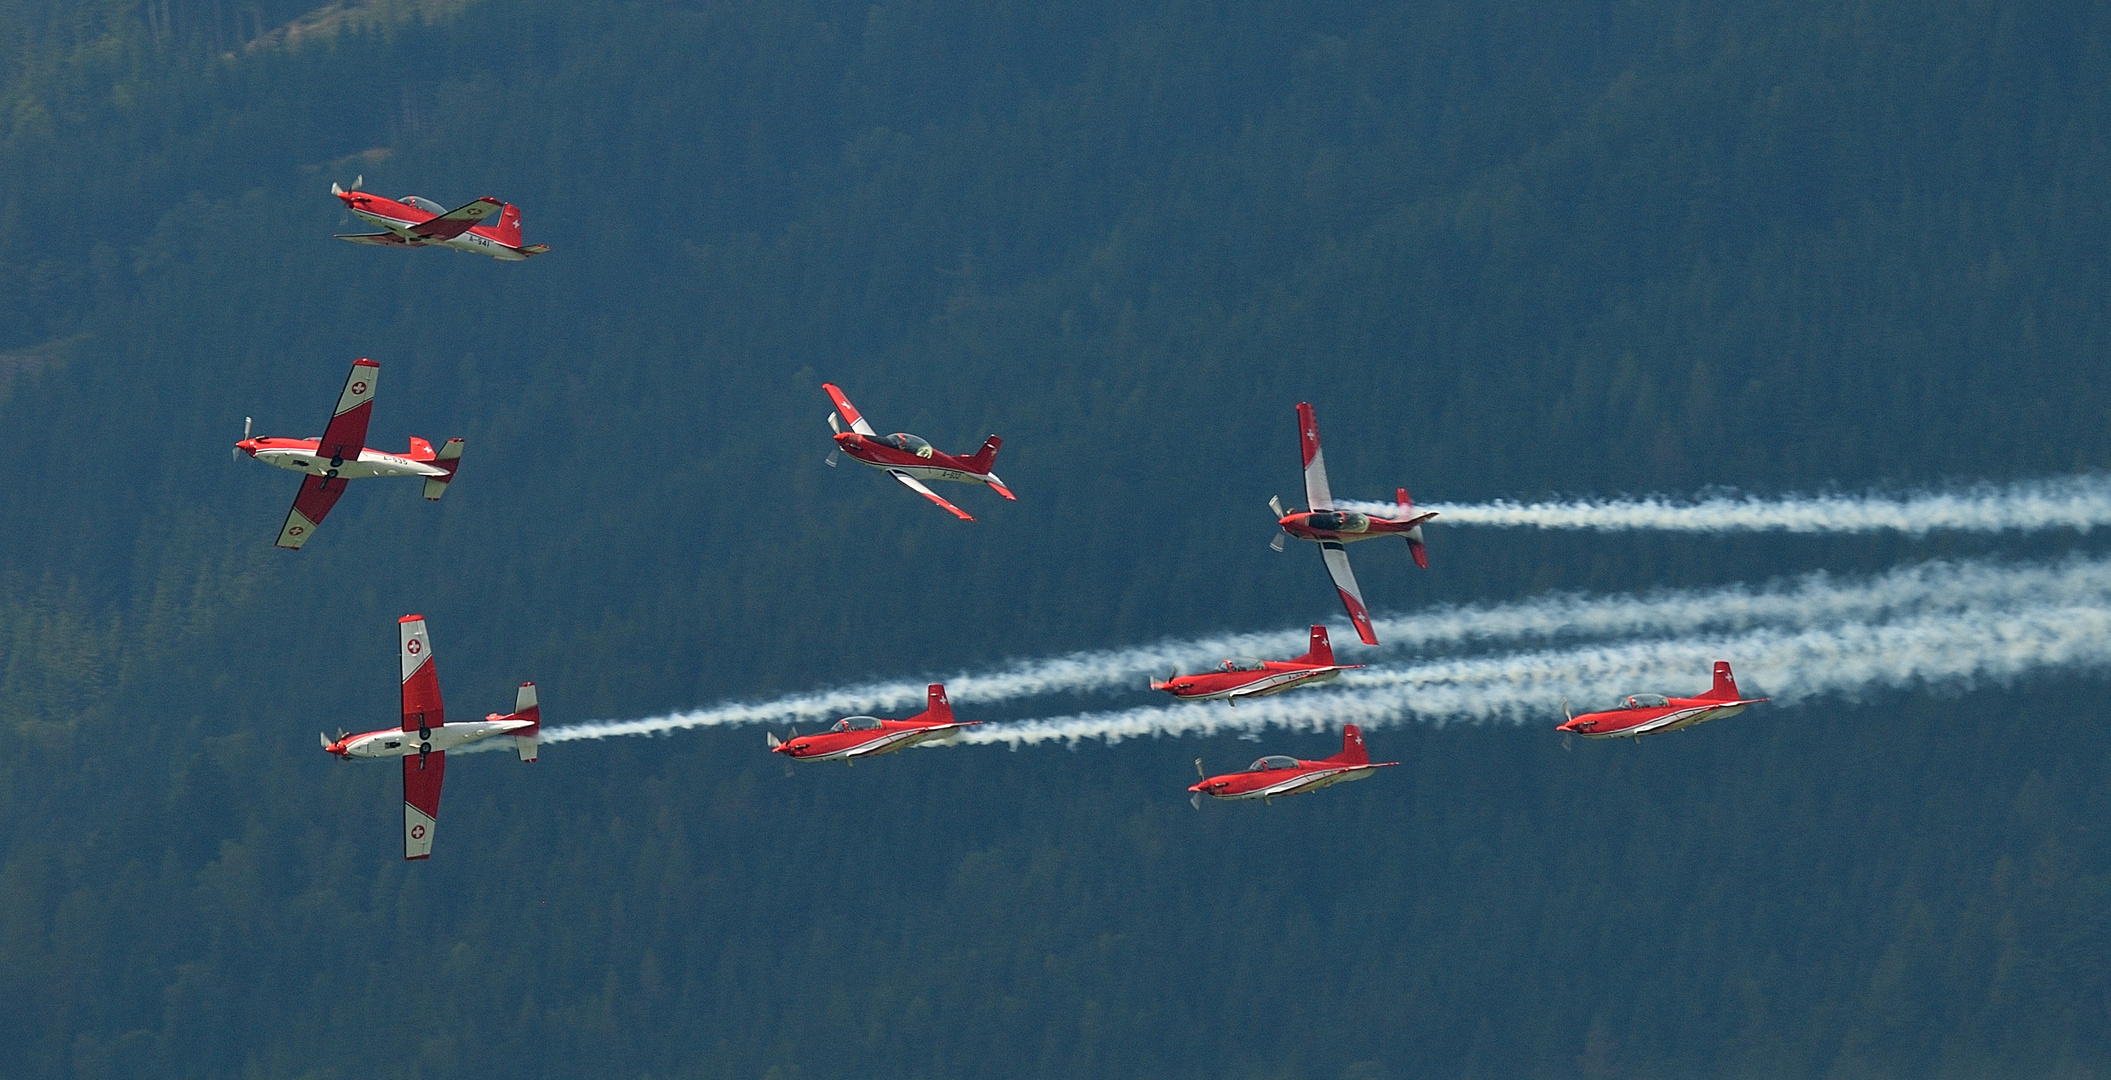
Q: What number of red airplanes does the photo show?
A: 9